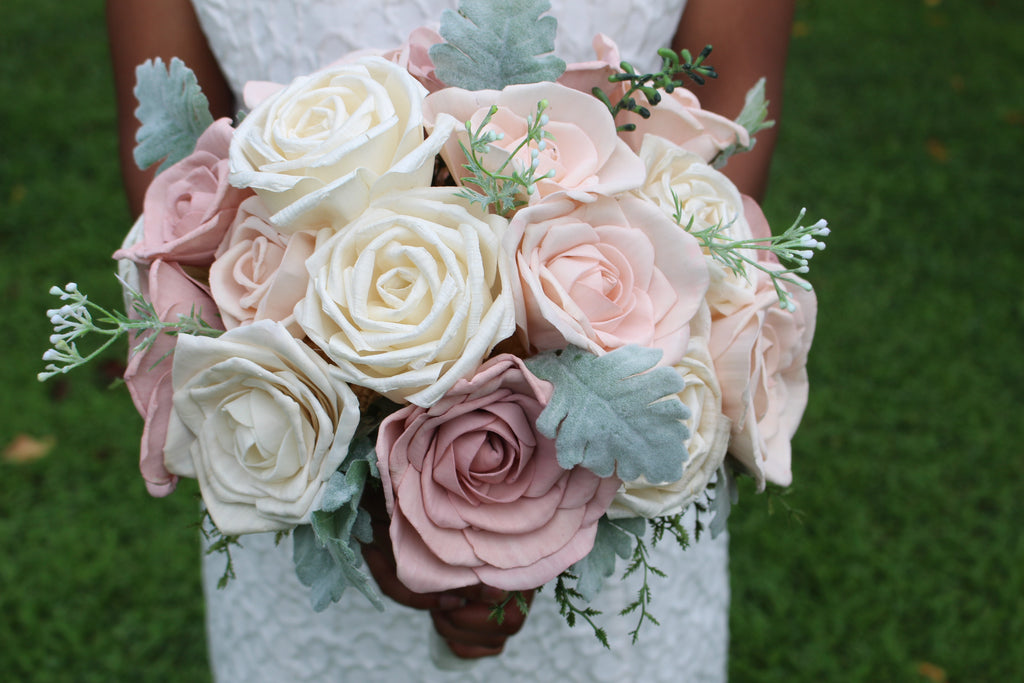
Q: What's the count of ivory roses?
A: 5